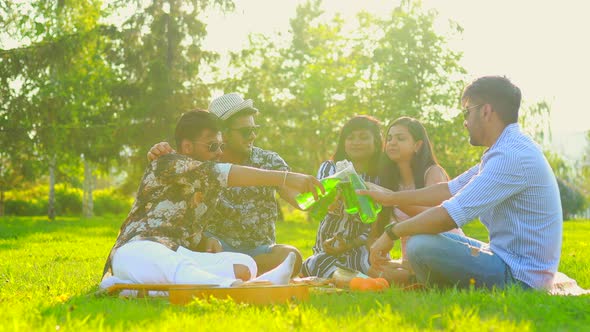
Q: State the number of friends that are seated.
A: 5